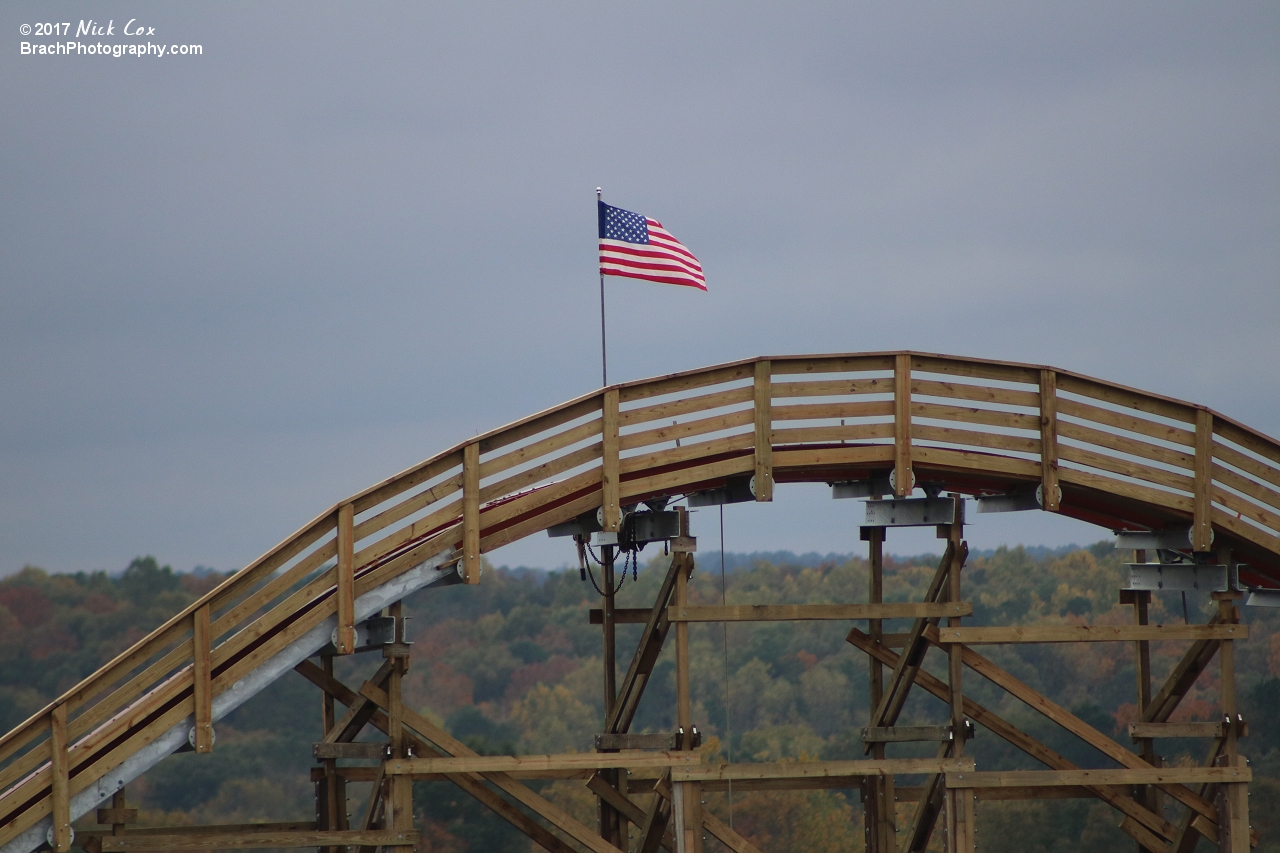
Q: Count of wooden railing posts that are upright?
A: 9